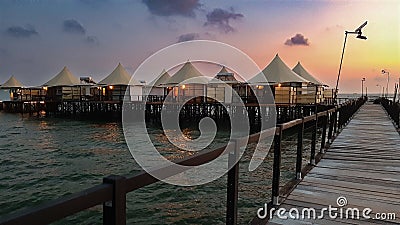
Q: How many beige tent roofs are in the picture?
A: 8